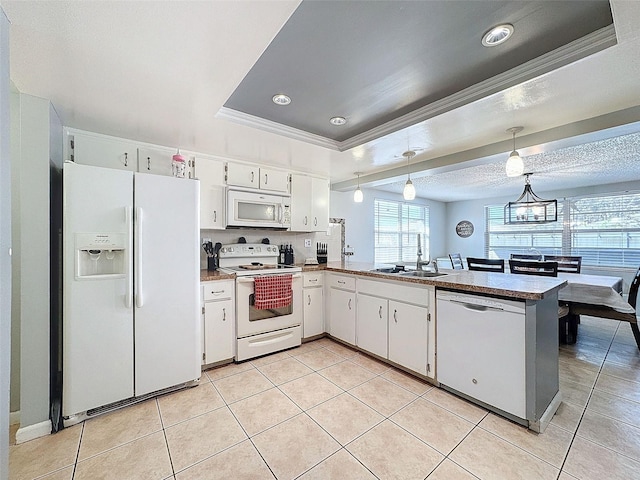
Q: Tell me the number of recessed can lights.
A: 3